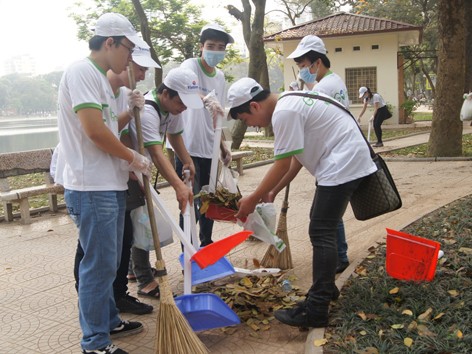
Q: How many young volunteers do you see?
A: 7